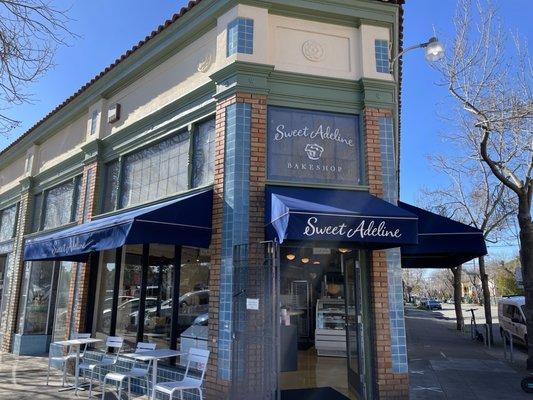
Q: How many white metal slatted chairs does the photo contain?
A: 4